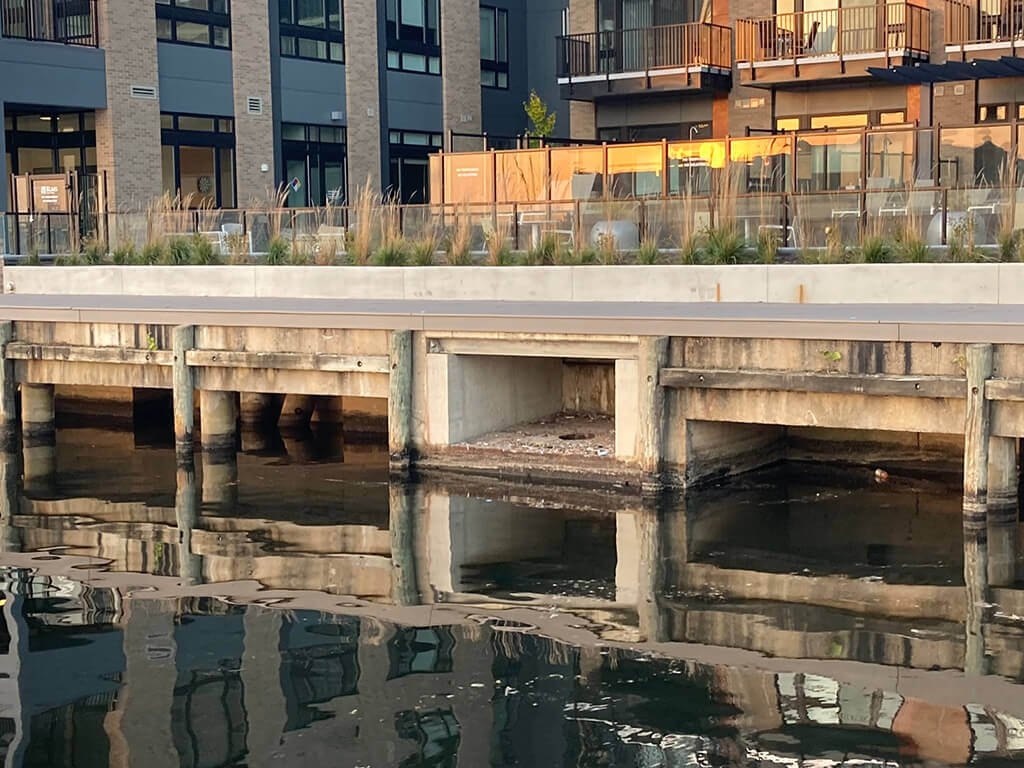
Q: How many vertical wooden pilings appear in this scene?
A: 5